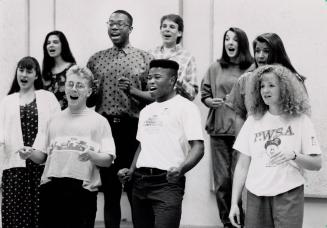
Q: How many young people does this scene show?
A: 9